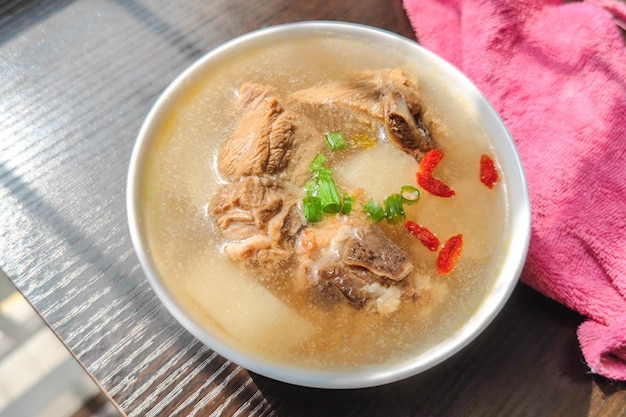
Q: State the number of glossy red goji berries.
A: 5